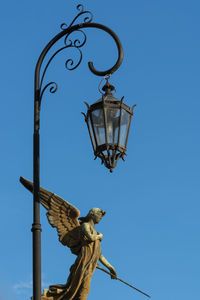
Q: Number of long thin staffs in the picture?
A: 1